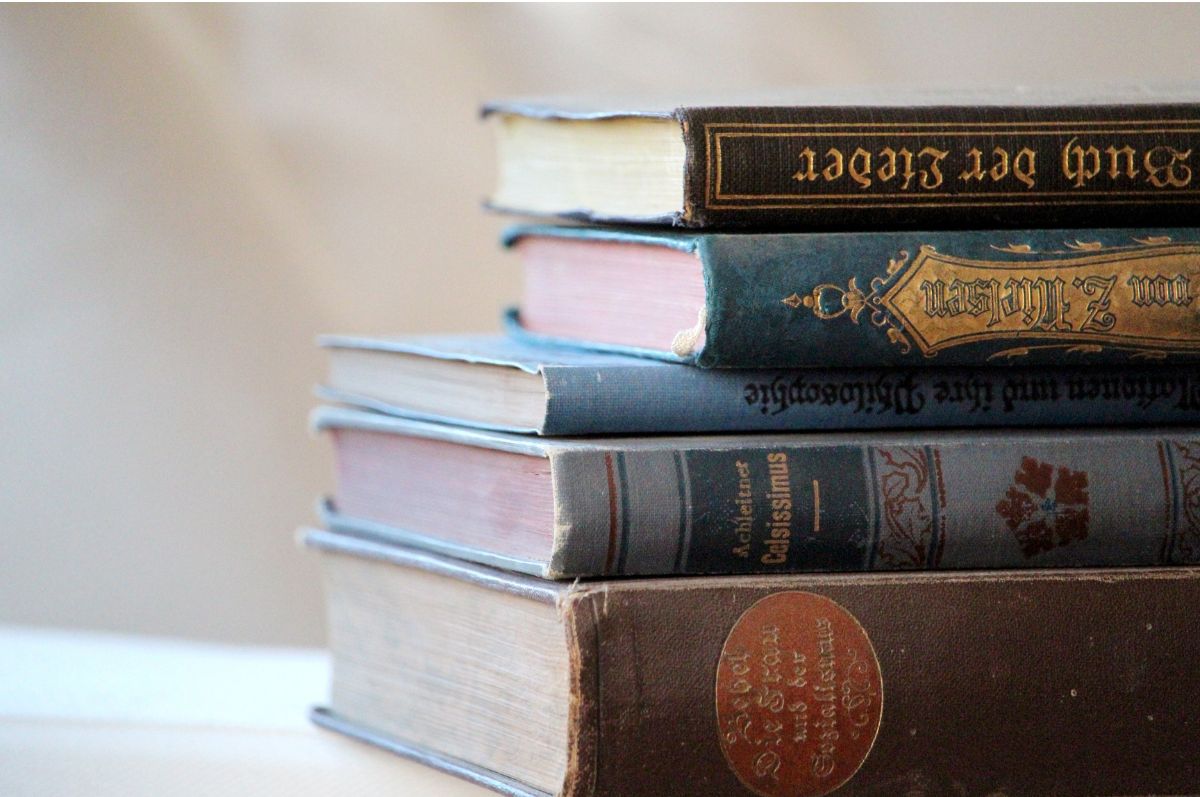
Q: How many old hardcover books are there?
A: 5